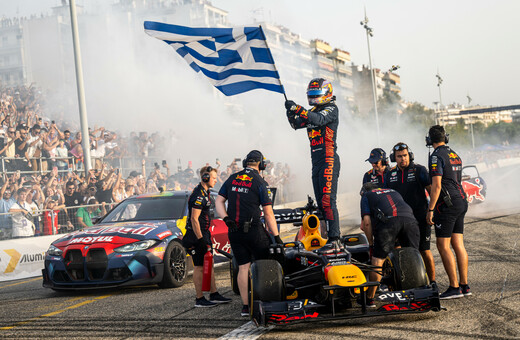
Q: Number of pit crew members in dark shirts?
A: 6